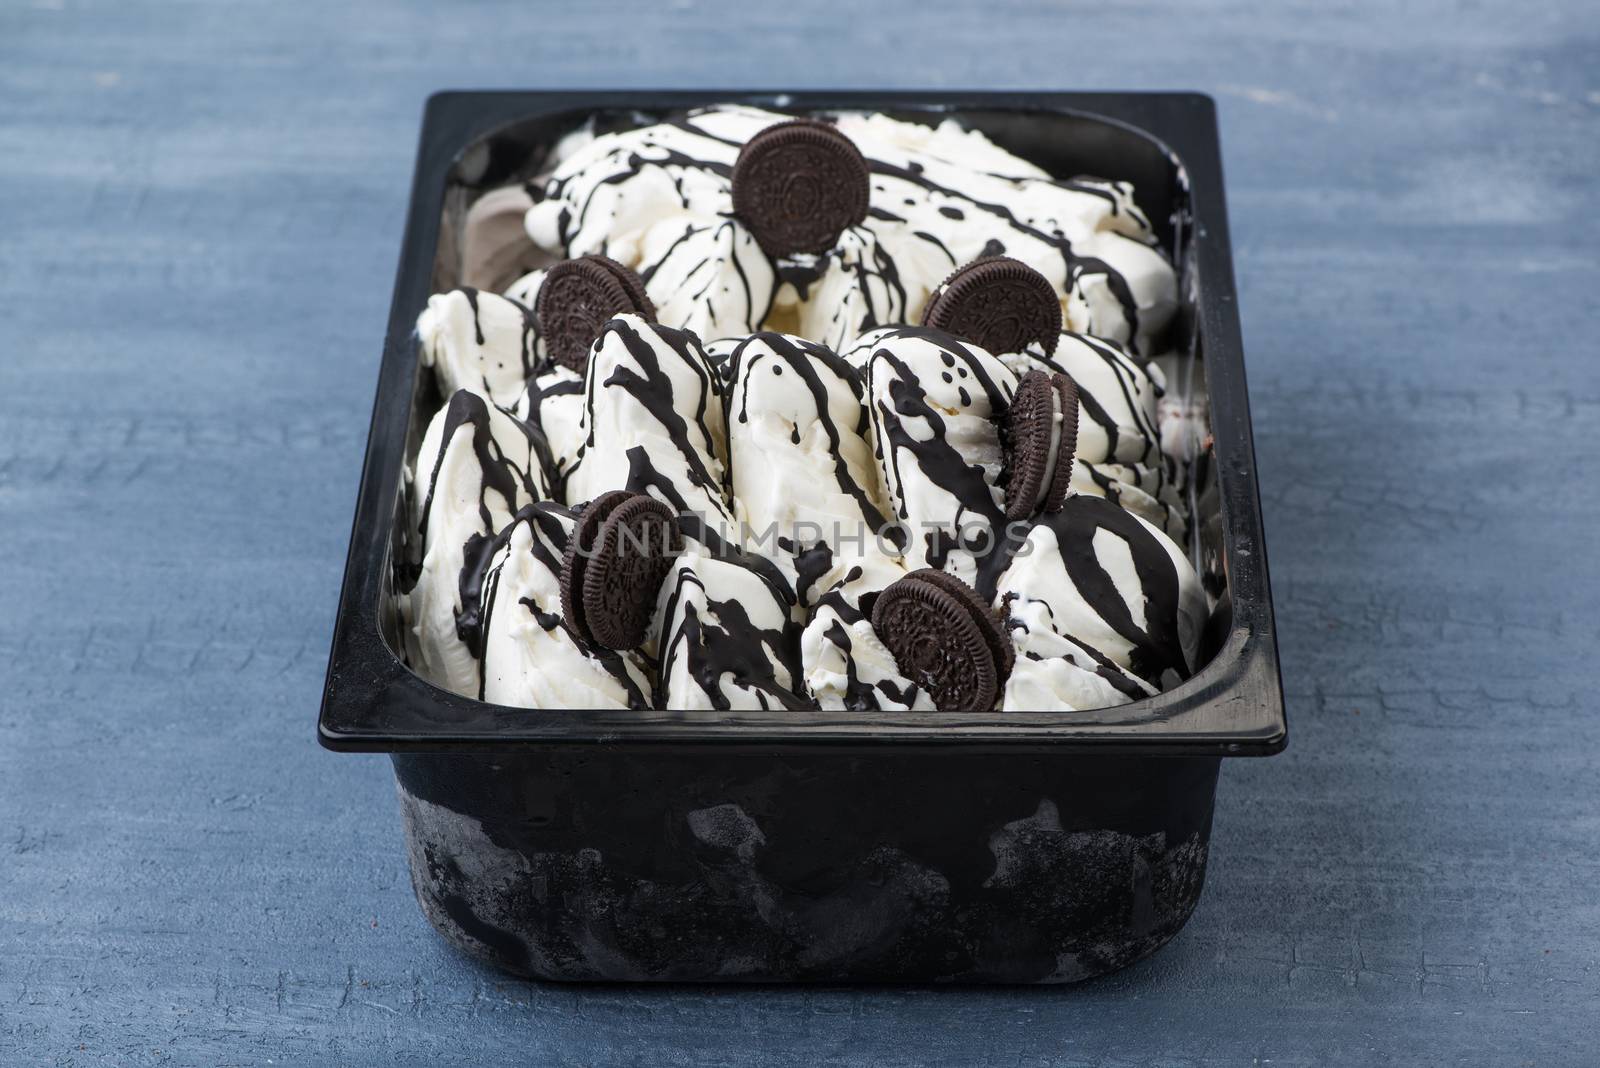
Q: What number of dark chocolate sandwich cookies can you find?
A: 6